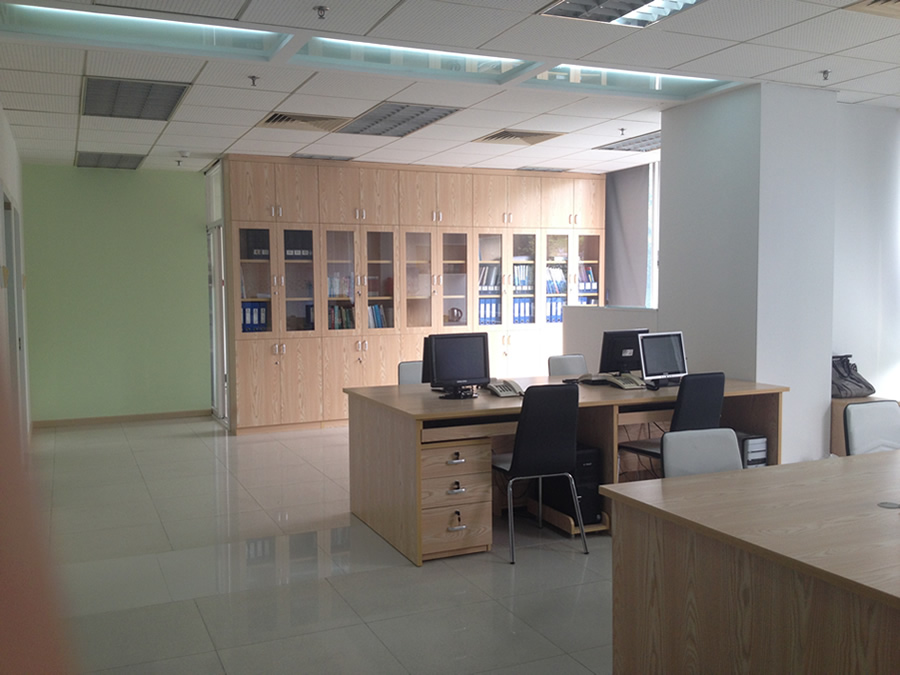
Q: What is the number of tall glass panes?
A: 10